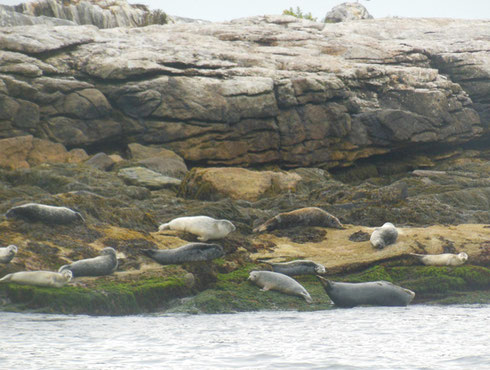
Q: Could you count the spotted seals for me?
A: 12